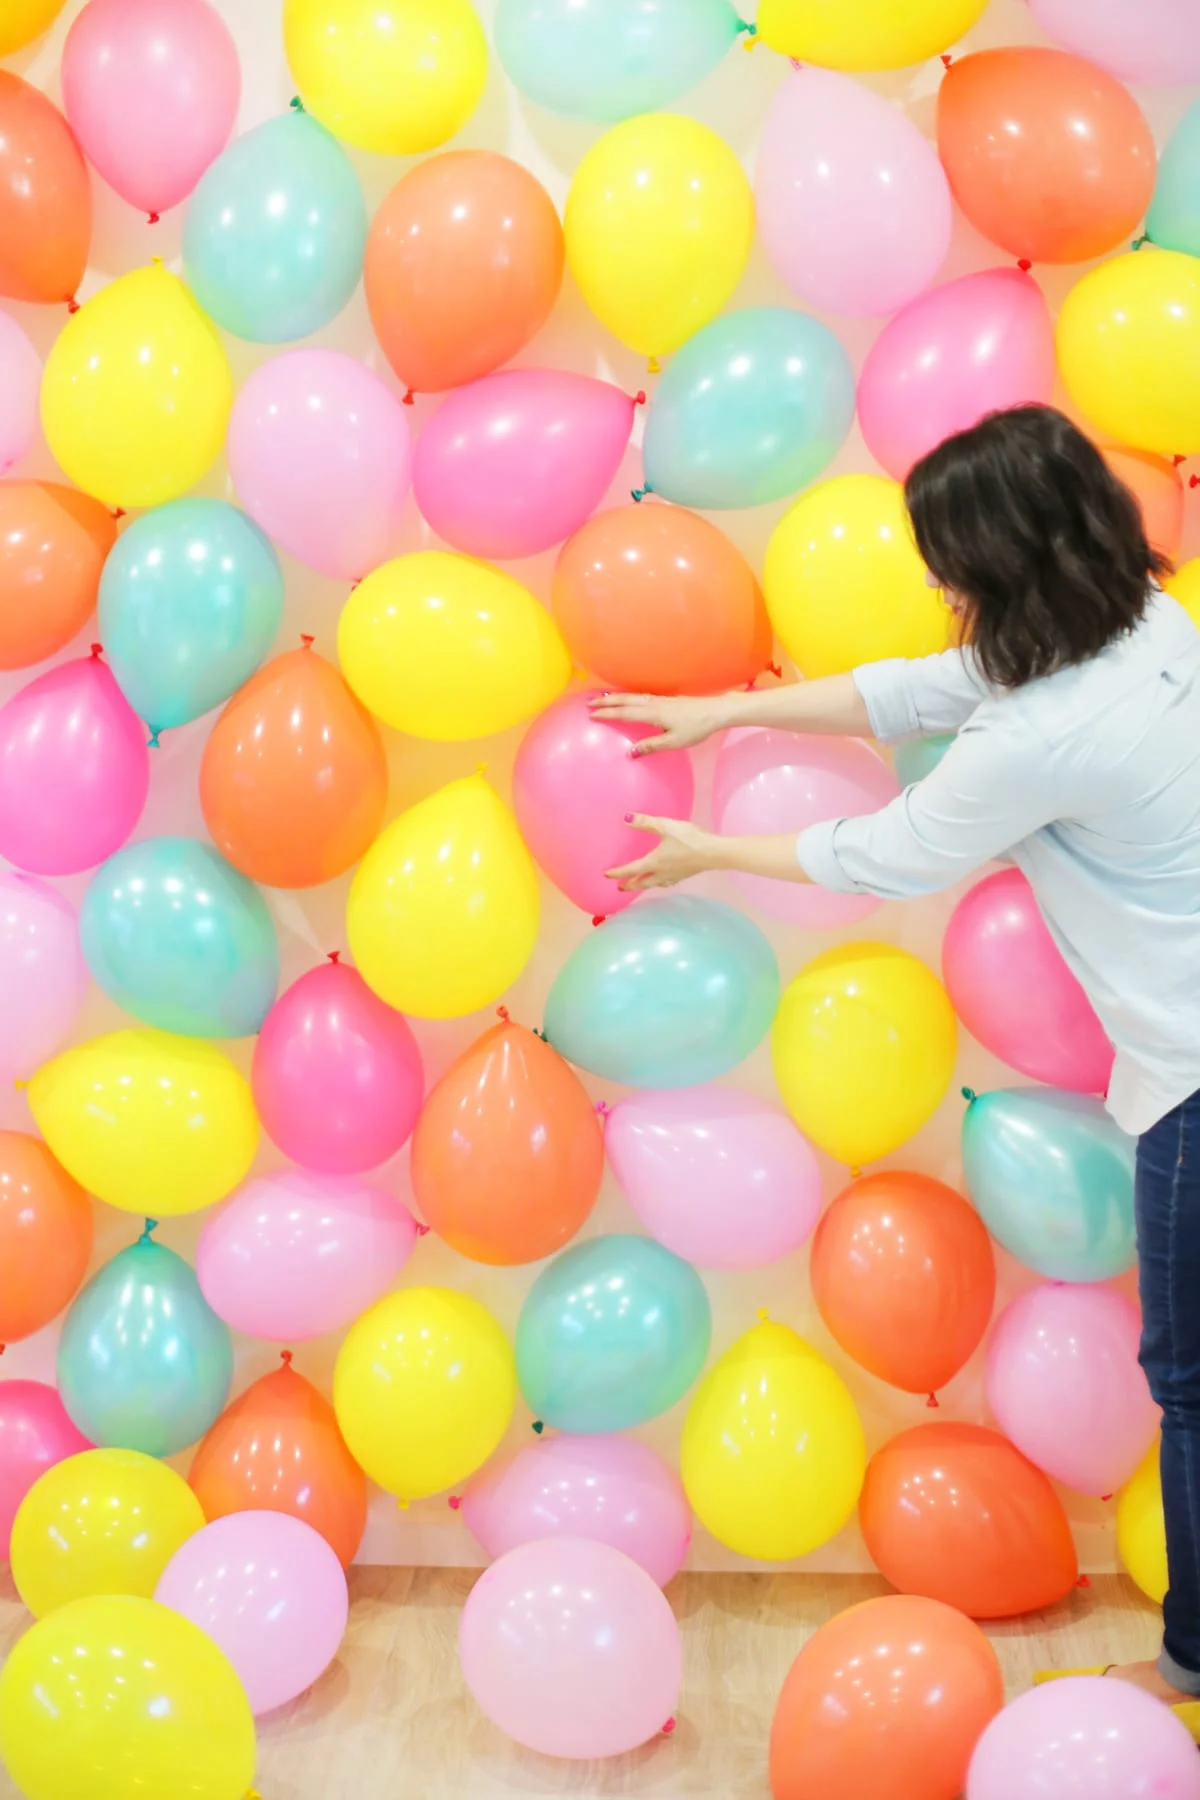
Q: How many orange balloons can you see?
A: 13